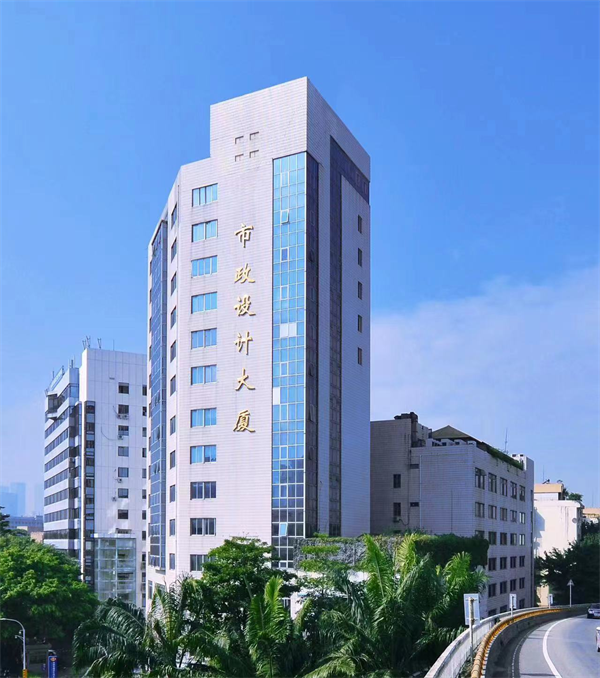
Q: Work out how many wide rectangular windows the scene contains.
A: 11